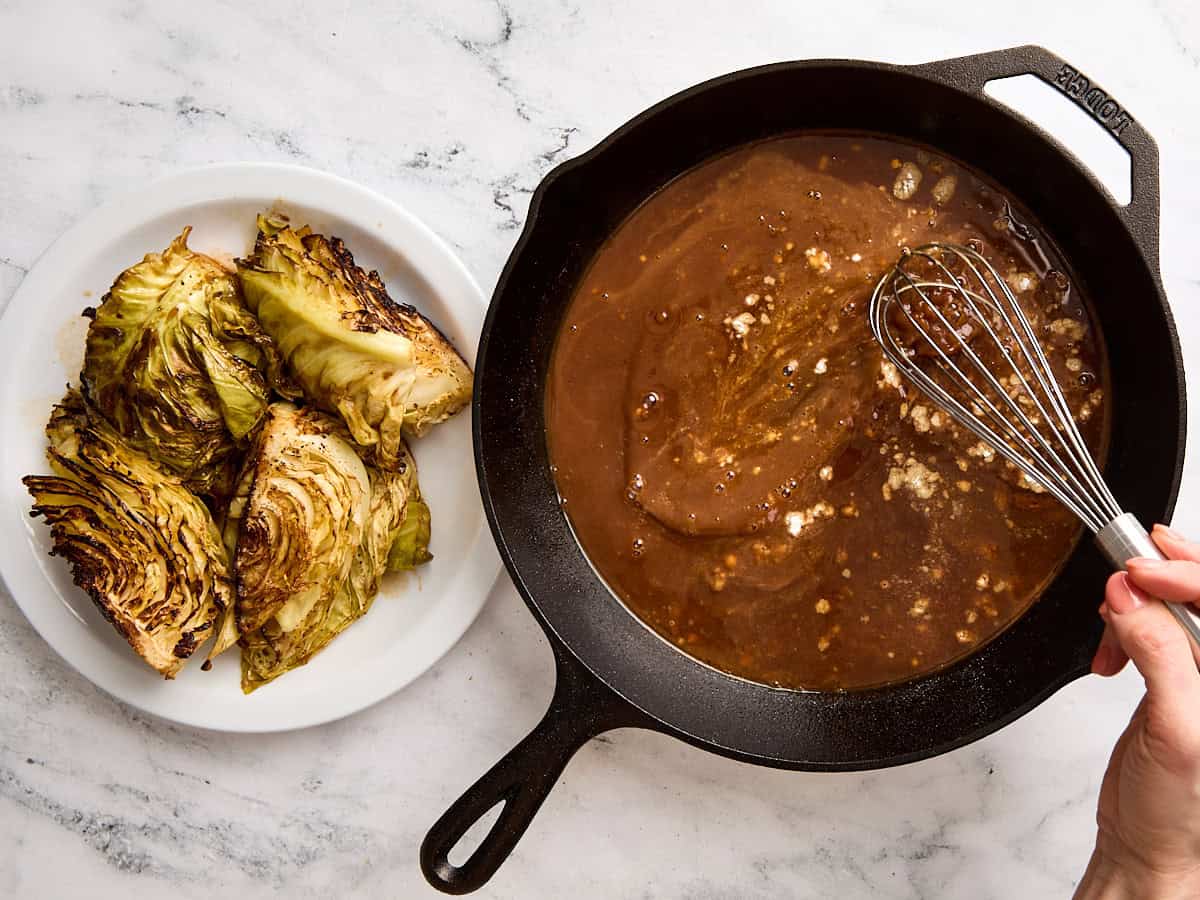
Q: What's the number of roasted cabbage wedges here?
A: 4